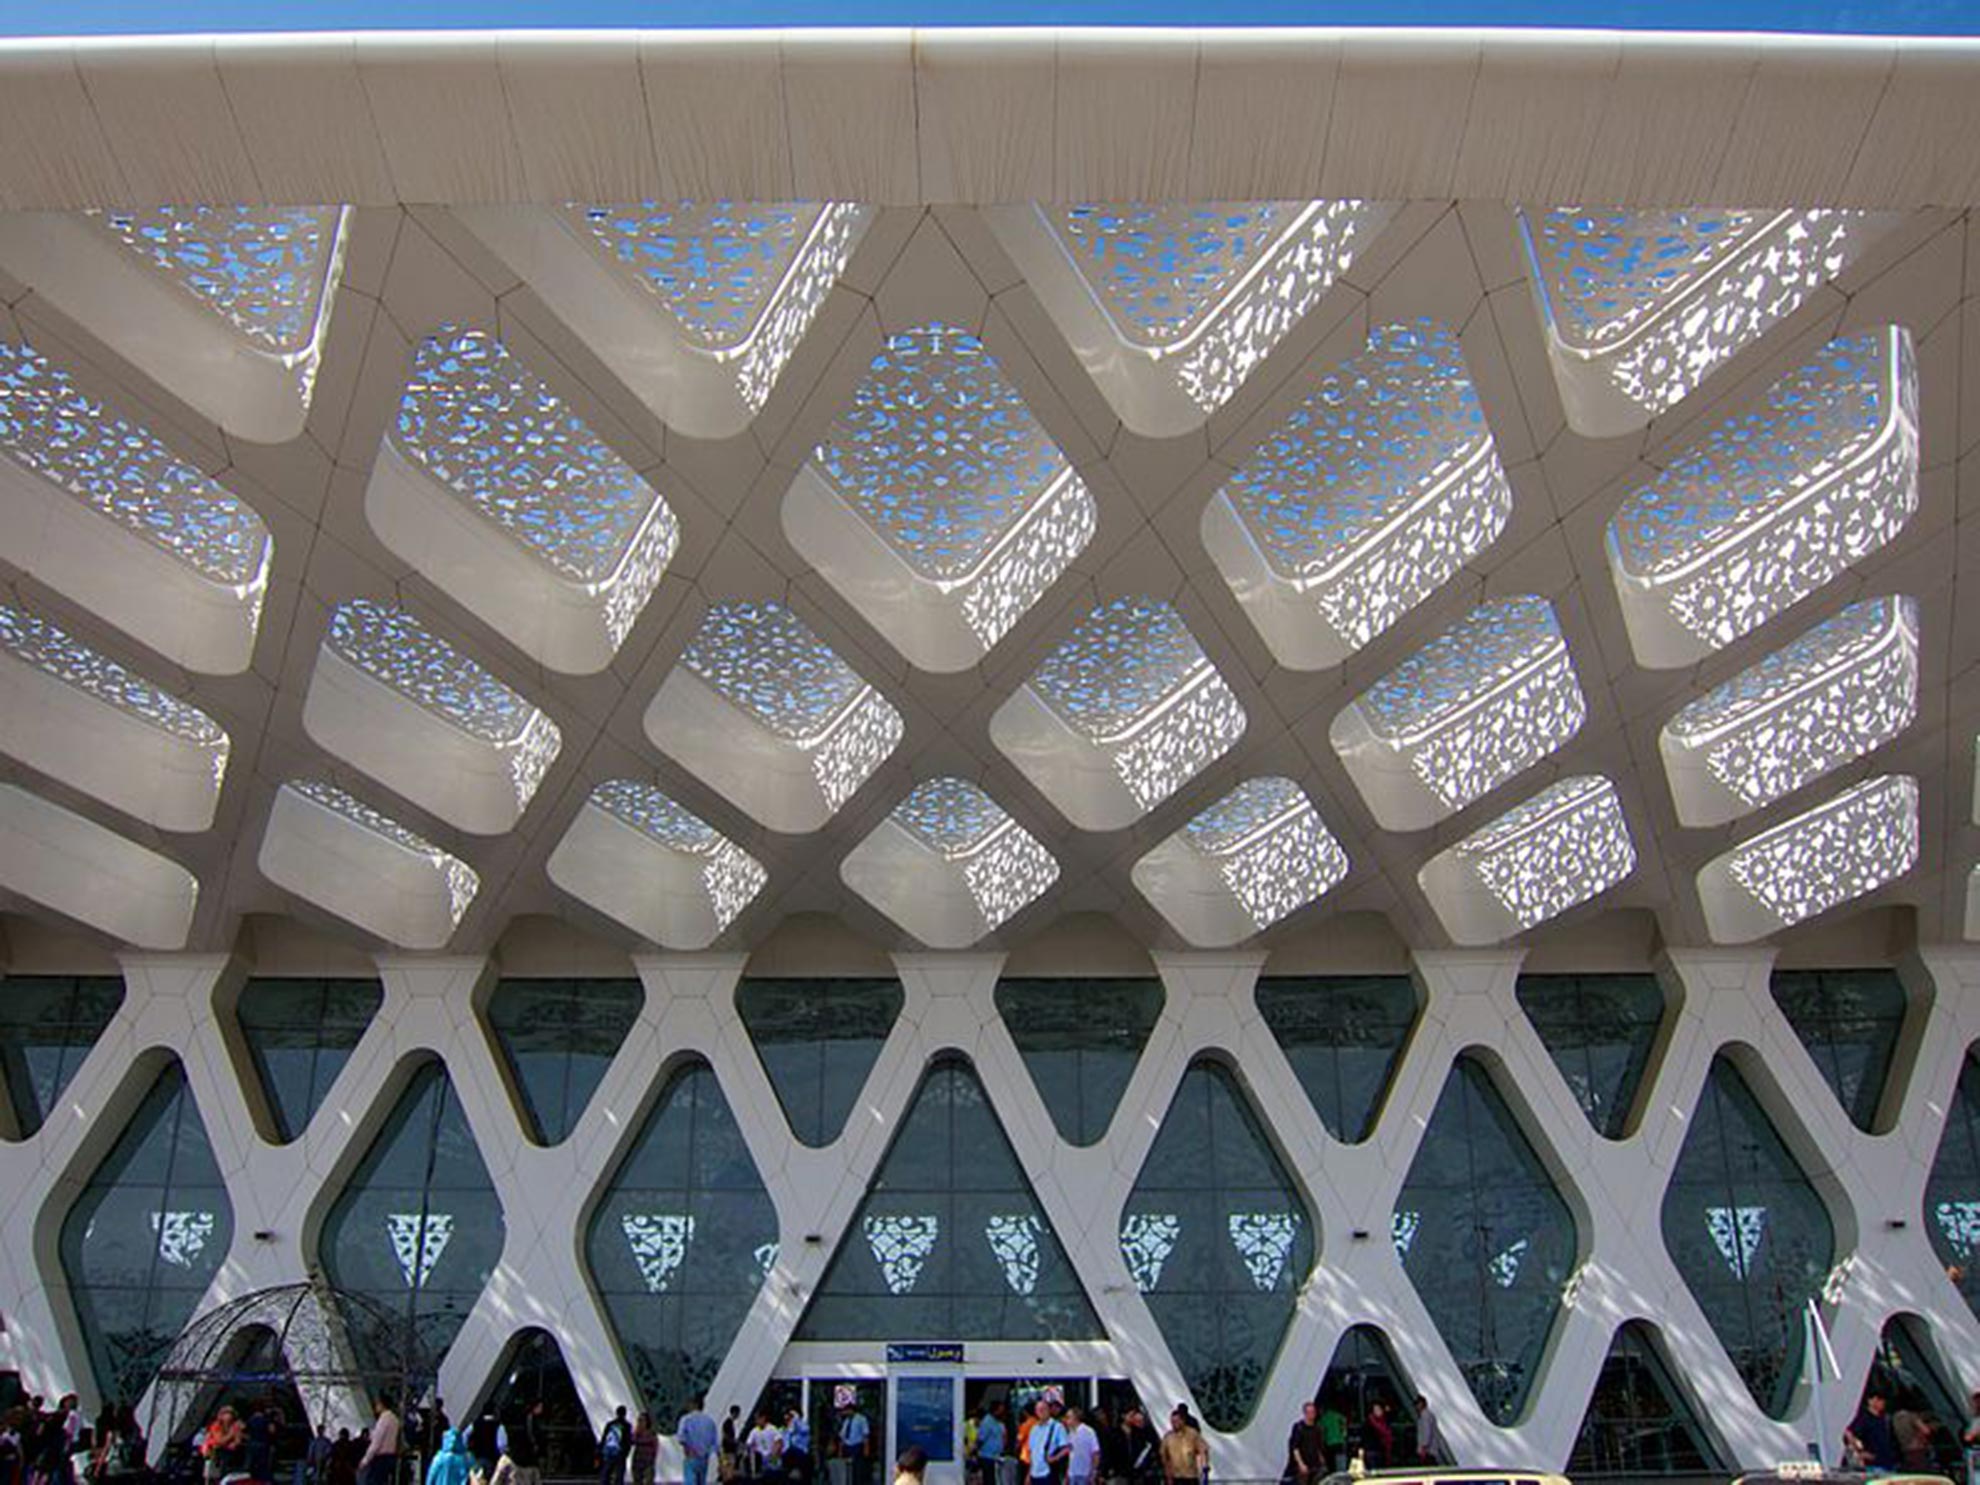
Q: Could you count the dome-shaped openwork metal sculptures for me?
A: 1